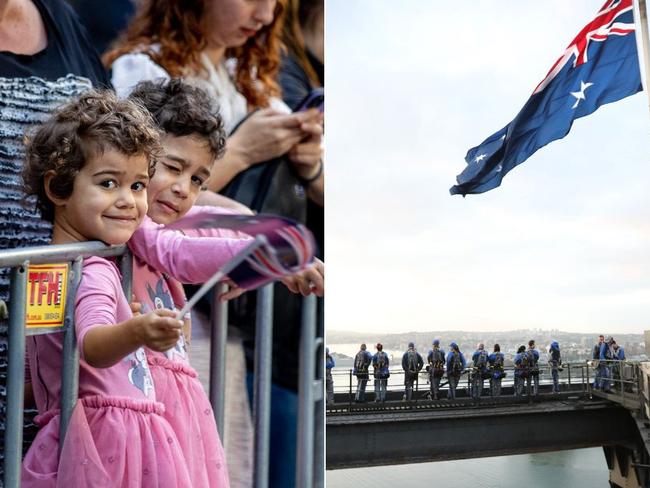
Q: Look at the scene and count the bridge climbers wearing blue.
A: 14